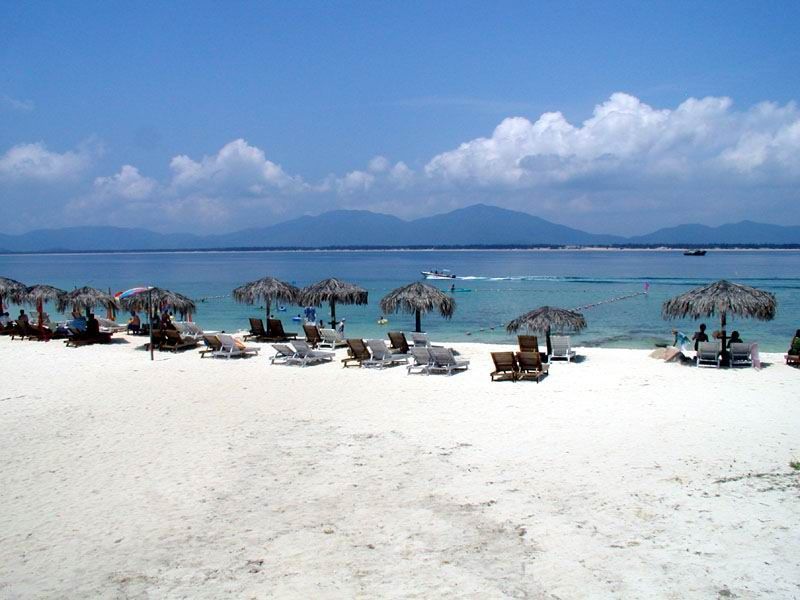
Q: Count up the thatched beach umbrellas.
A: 9